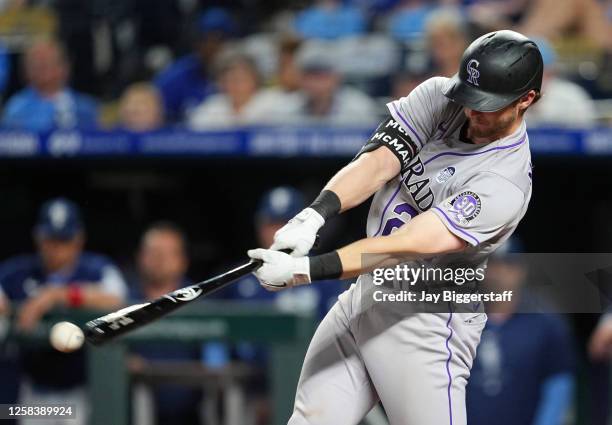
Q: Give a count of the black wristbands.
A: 2